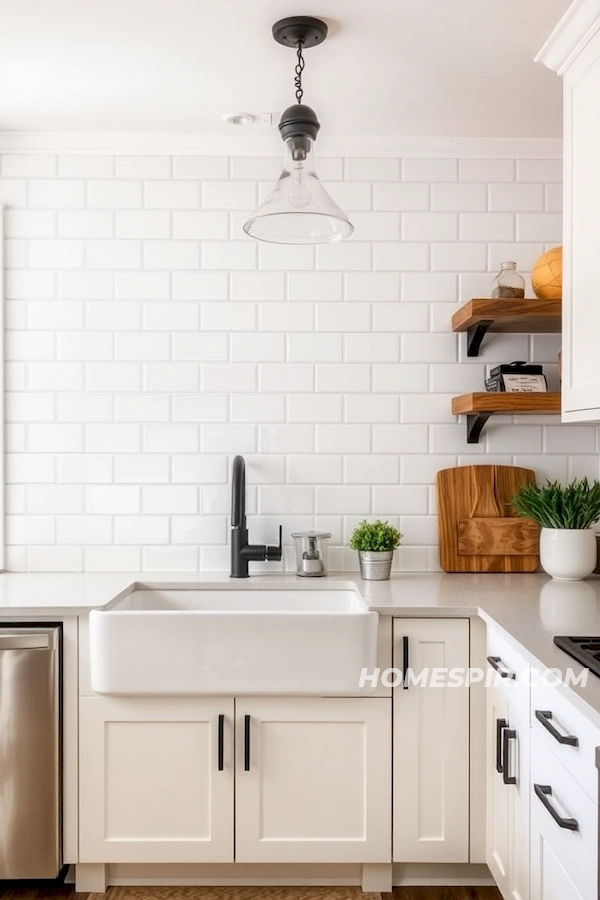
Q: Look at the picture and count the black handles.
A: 8